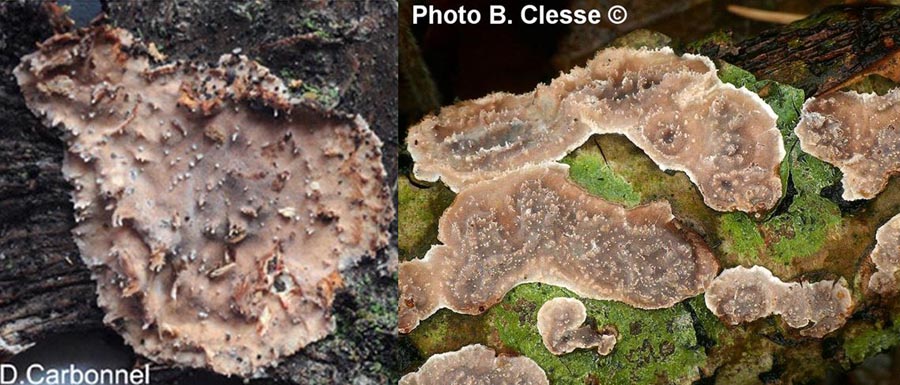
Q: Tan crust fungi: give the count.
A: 8